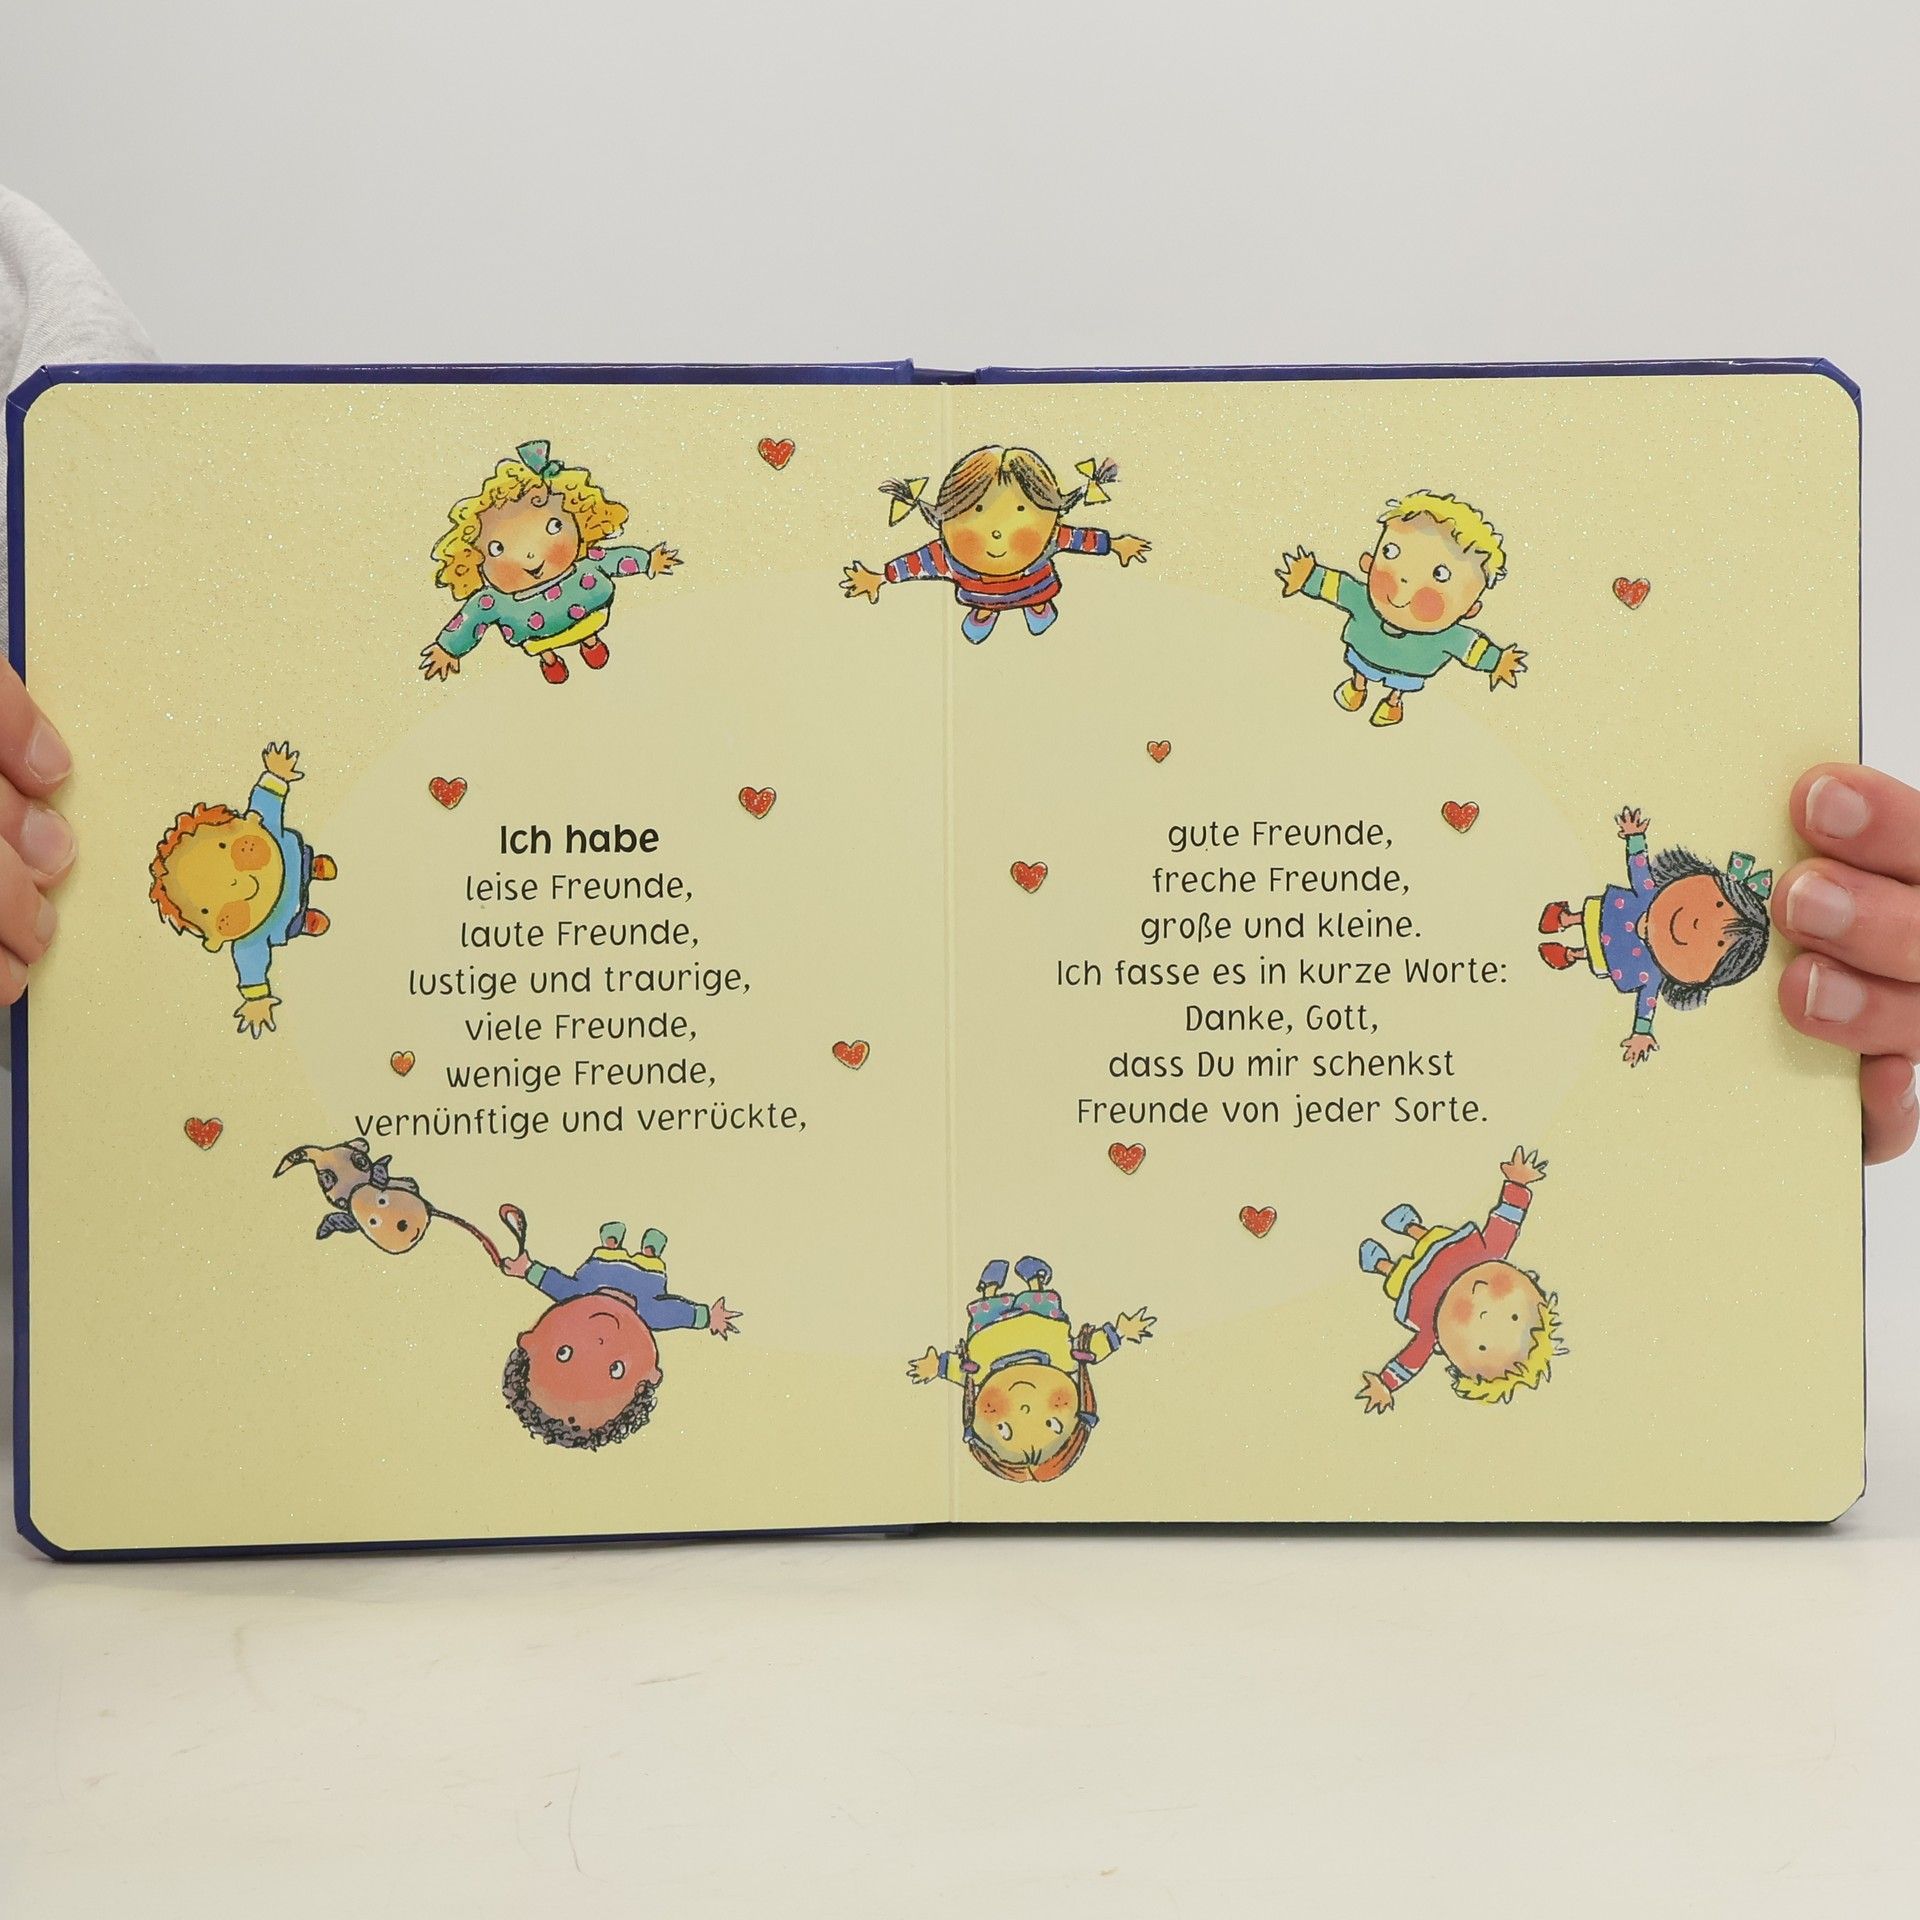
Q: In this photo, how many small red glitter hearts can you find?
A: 12